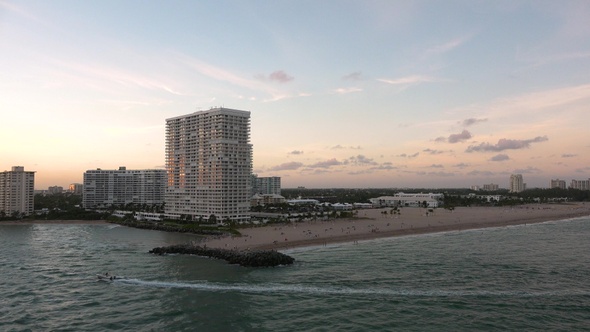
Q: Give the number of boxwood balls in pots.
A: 0